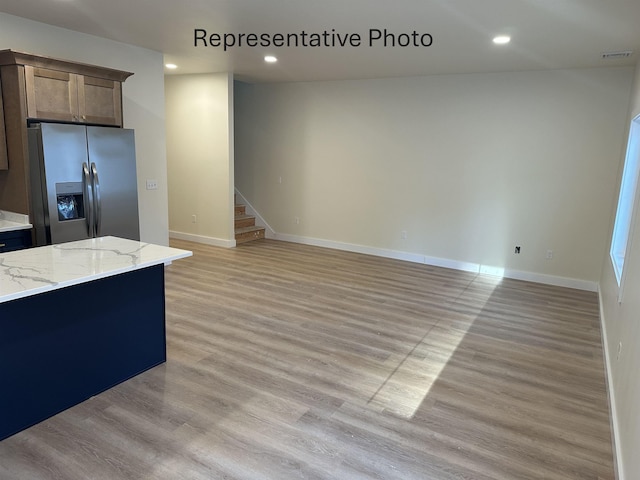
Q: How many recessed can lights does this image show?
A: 3